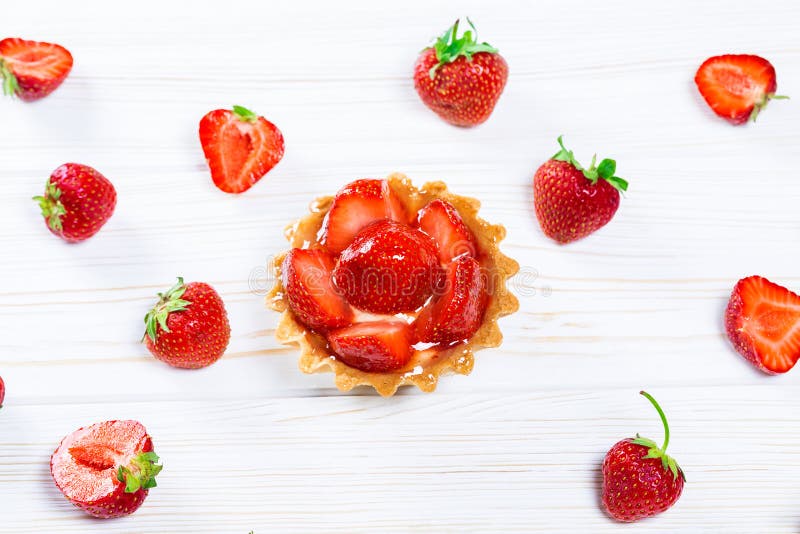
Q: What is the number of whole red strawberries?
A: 5